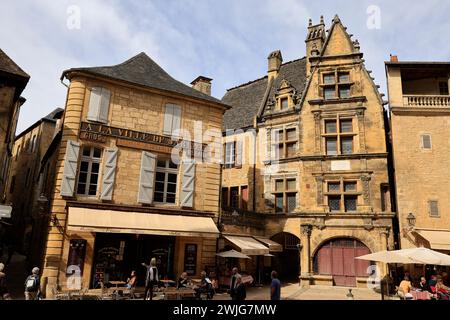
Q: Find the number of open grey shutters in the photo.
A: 4